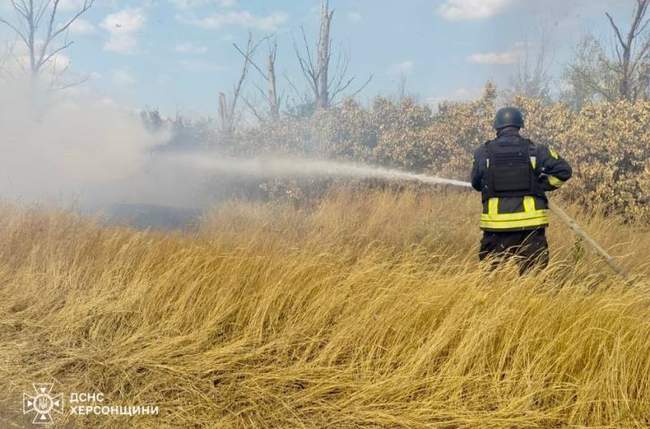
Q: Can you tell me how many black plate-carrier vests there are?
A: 1